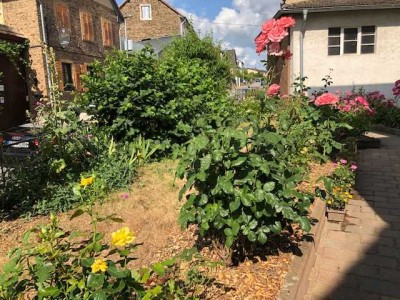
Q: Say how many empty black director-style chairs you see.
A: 0